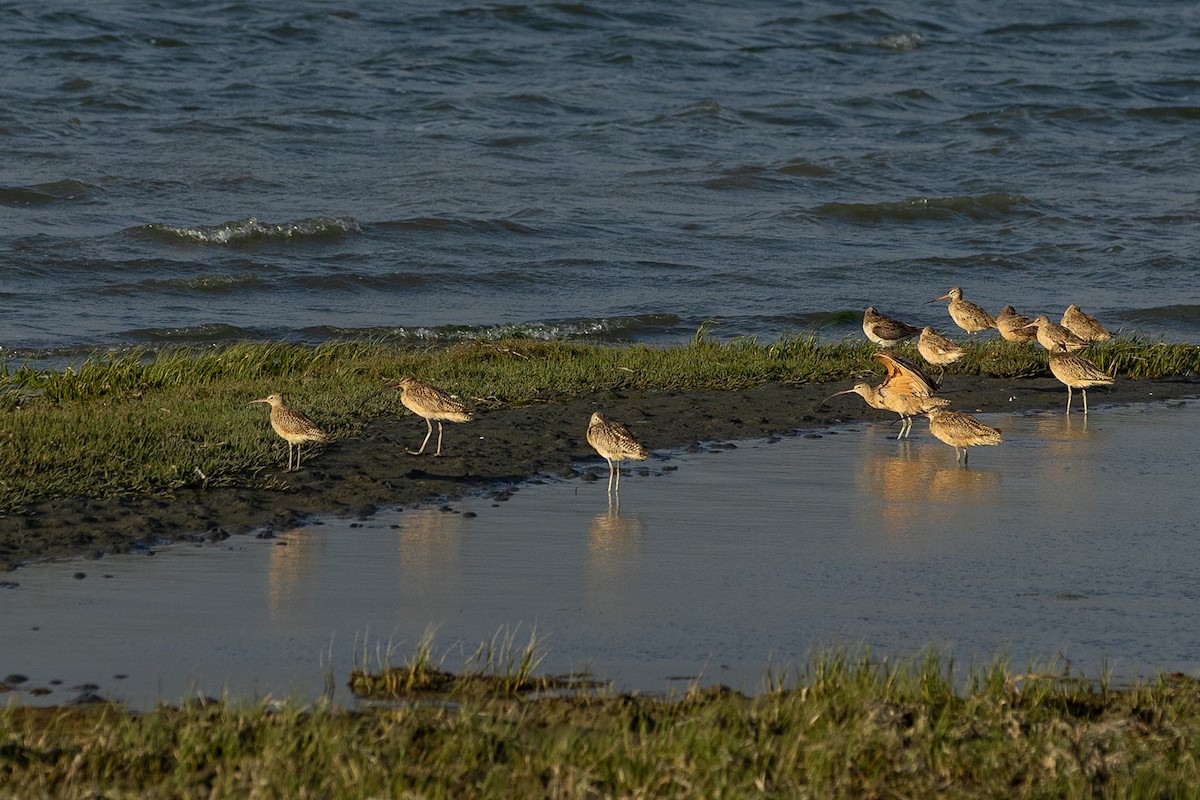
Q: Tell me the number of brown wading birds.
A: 12